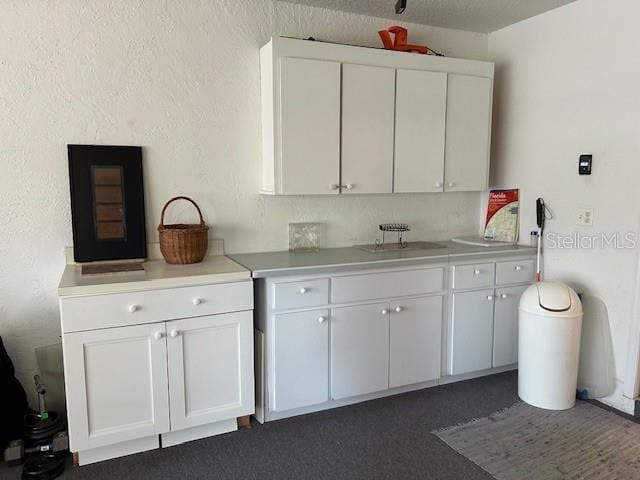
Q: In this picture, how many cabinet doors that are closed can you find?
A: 11